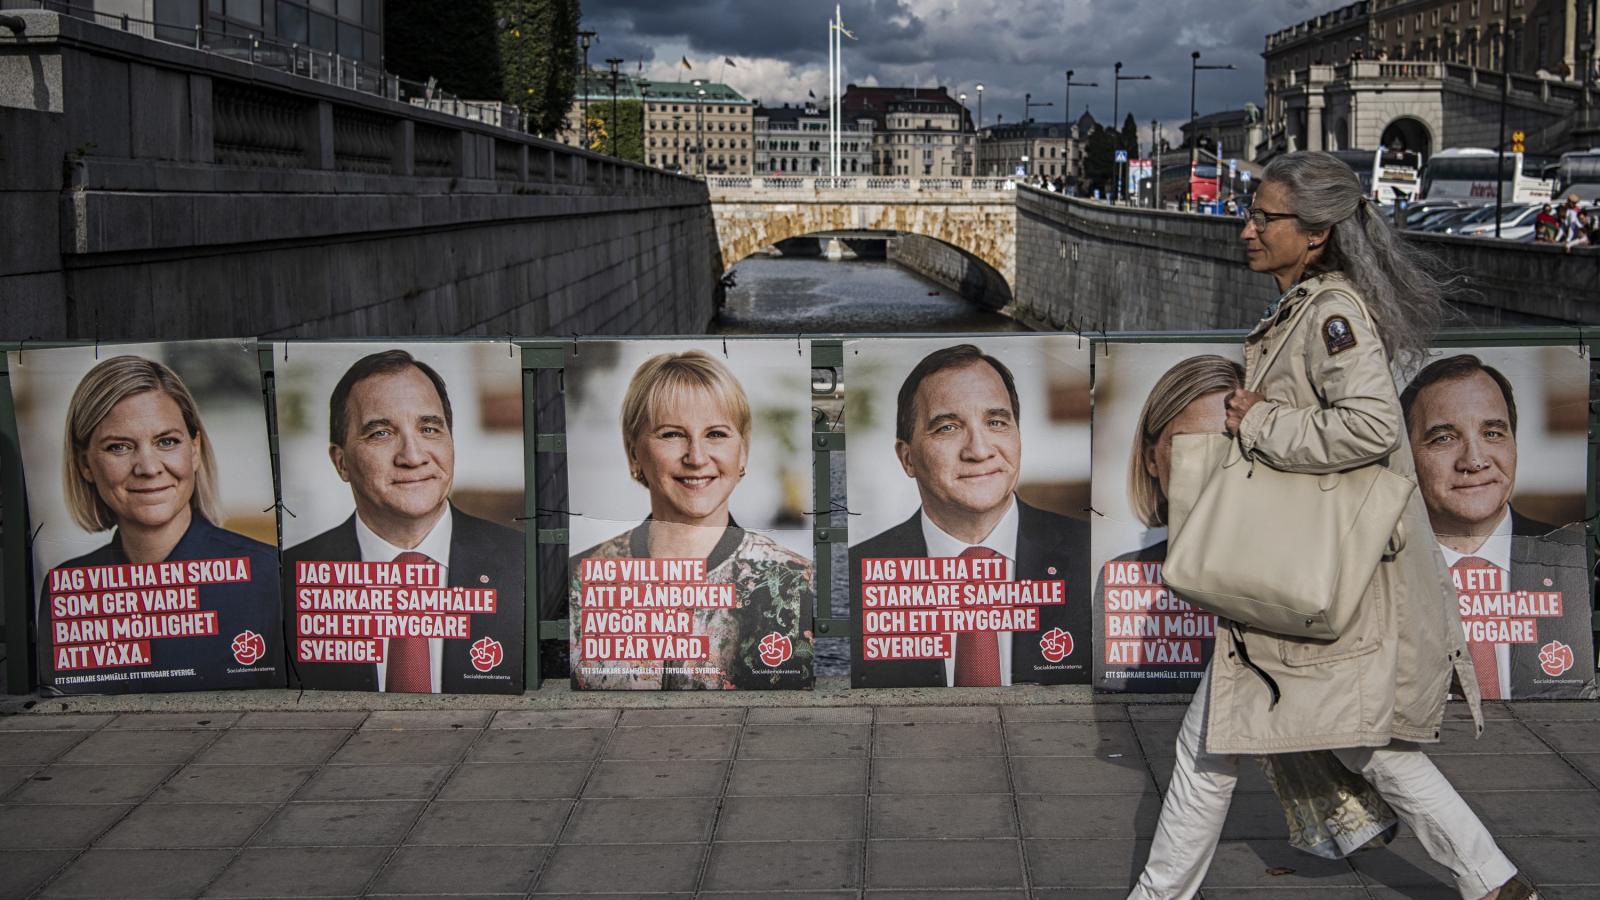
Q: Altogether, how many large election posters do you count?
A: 6